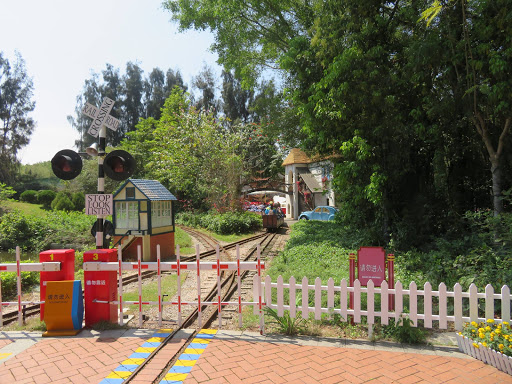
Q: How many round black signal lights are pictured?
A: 2